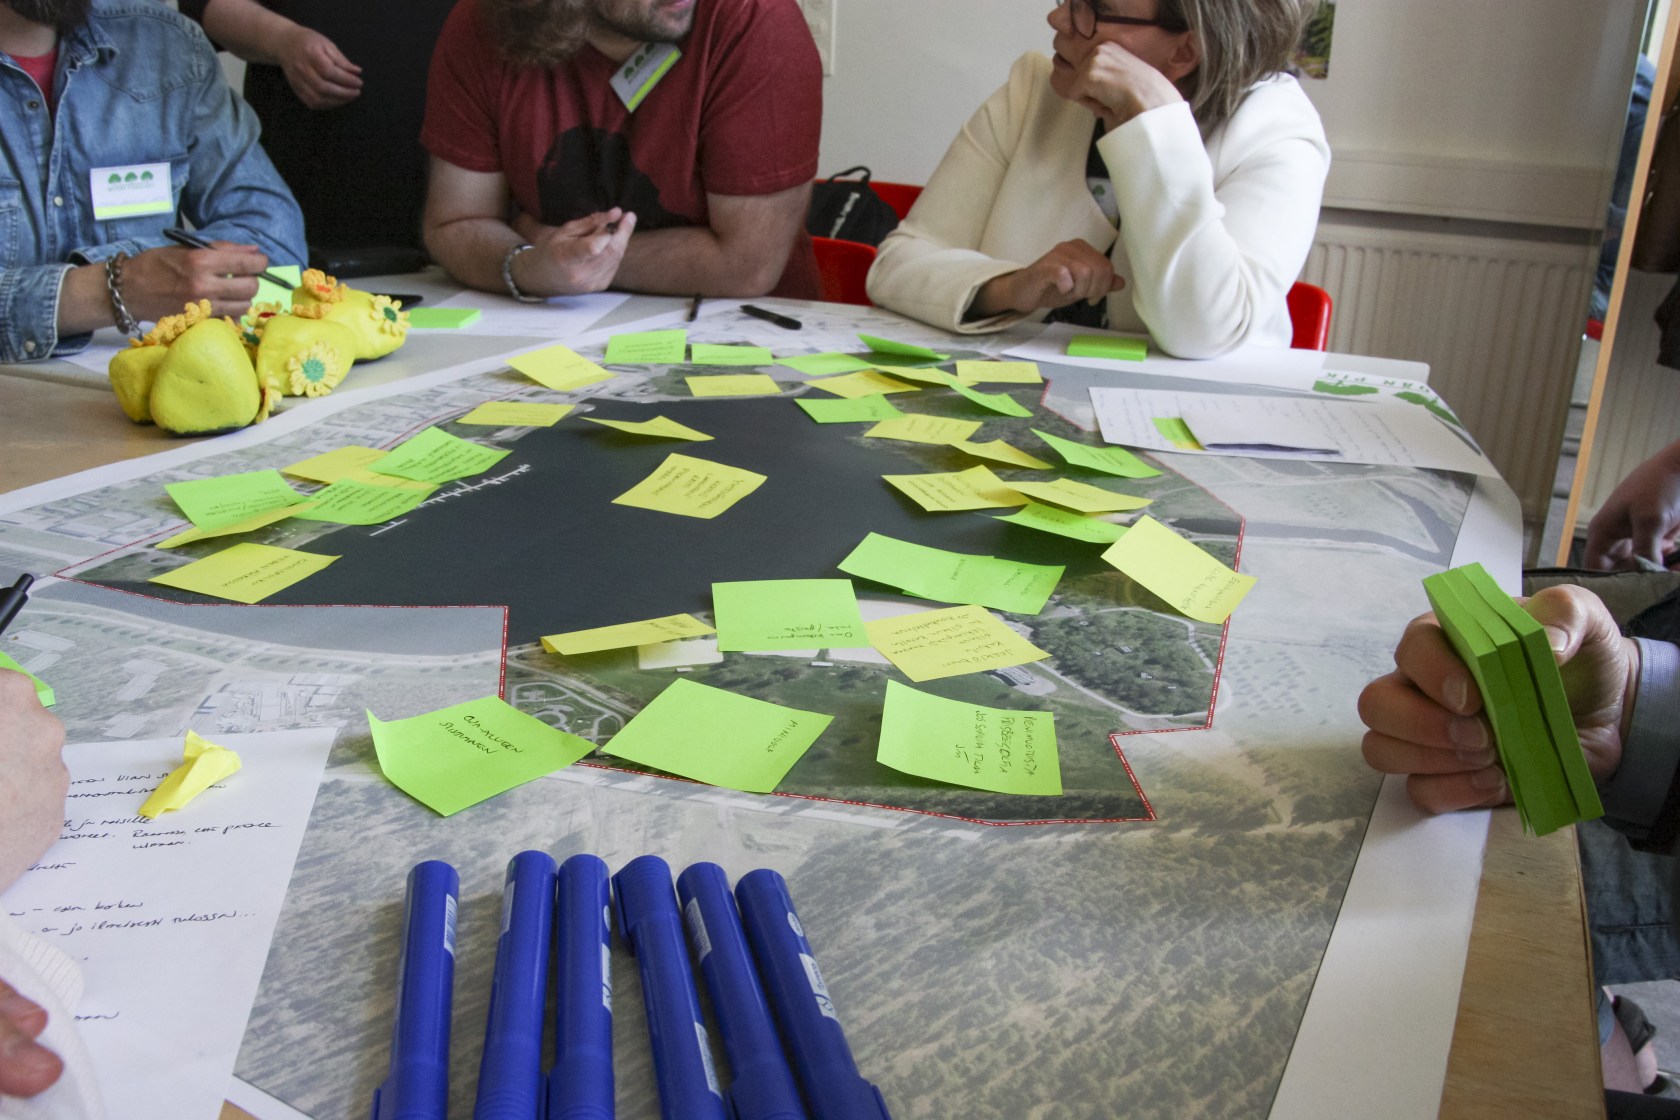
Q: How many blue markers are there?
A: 6